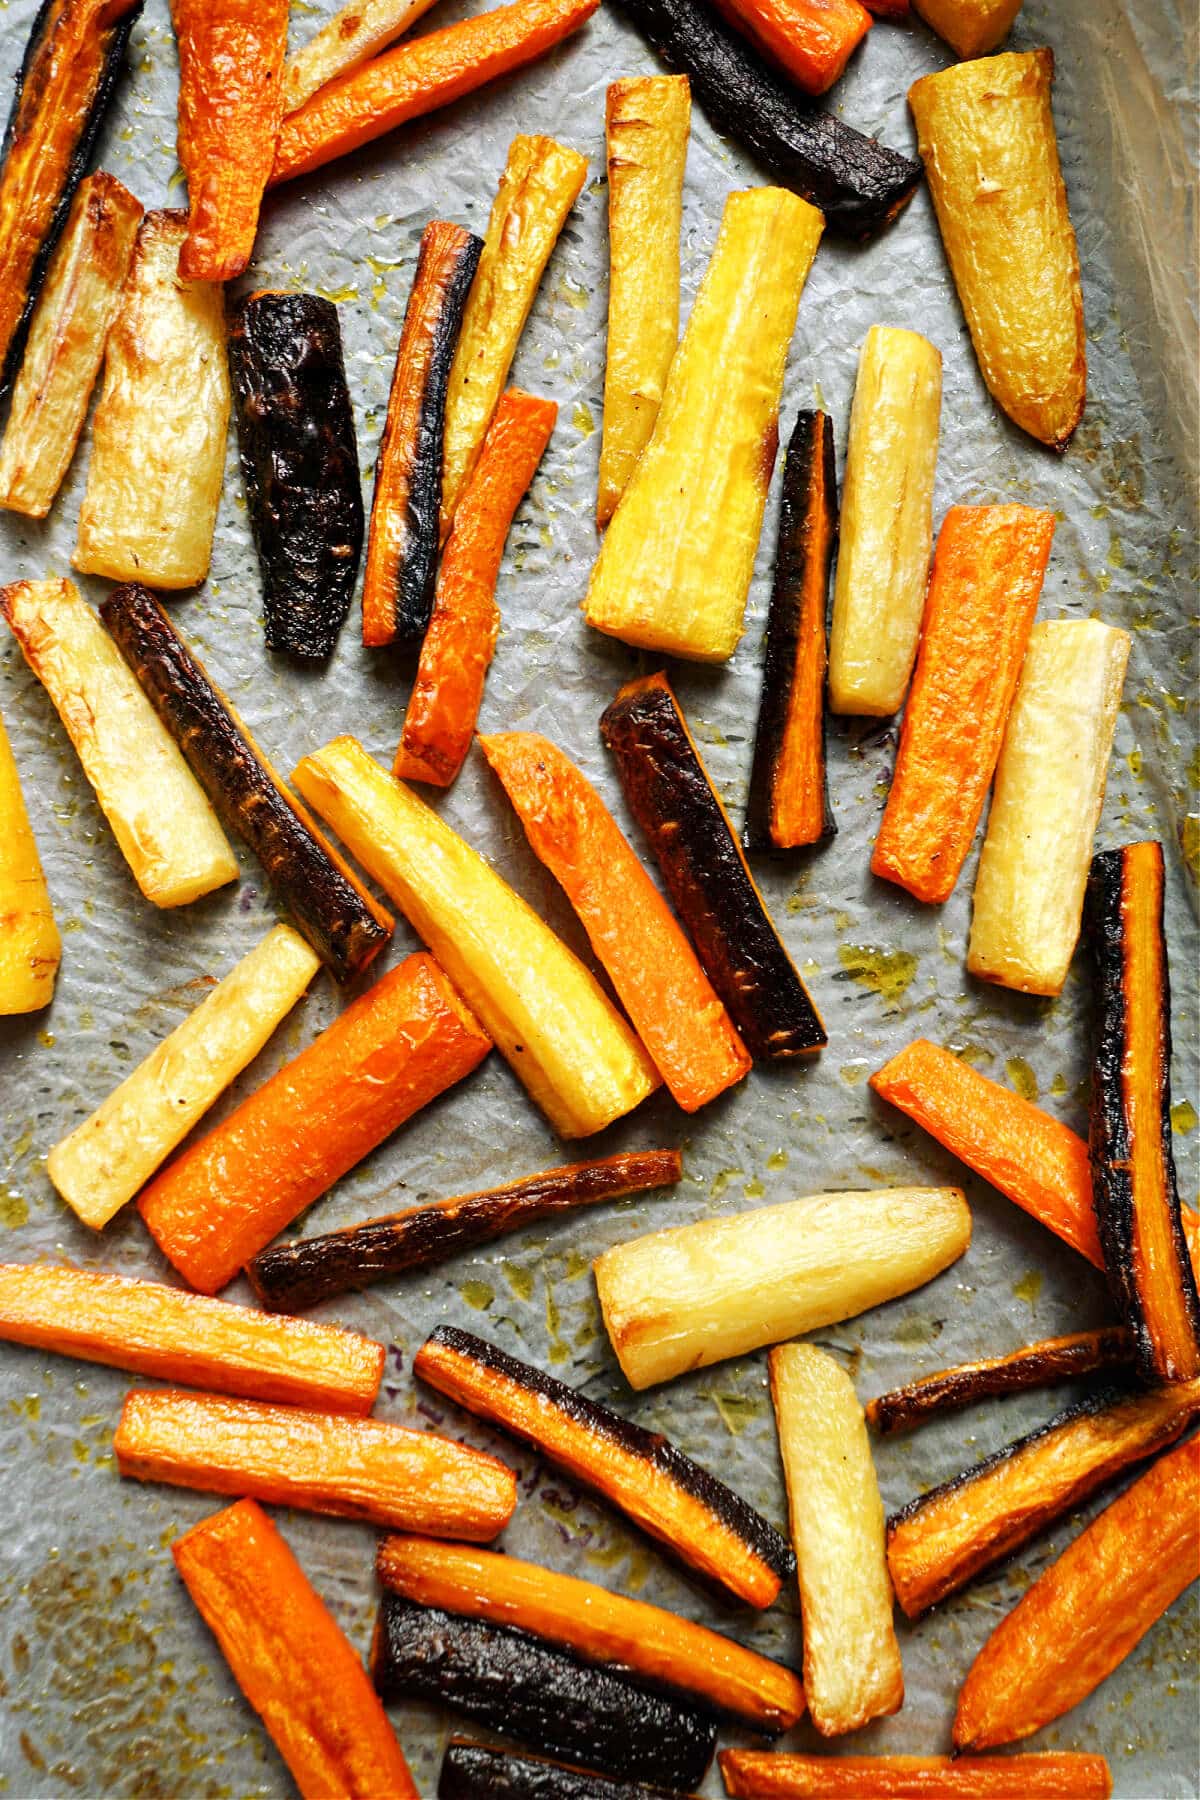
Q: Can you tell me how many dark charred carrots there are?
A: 14